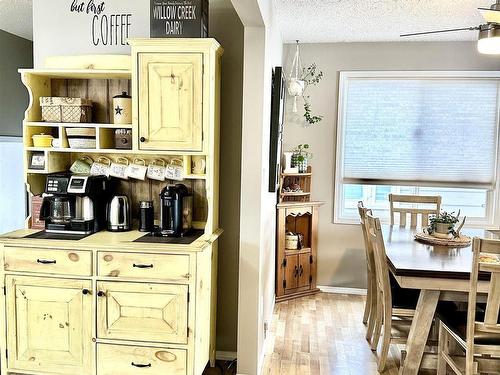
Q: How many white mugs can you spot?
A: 5